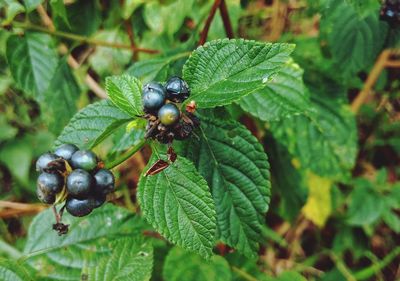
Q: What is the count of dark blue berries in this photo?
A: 11